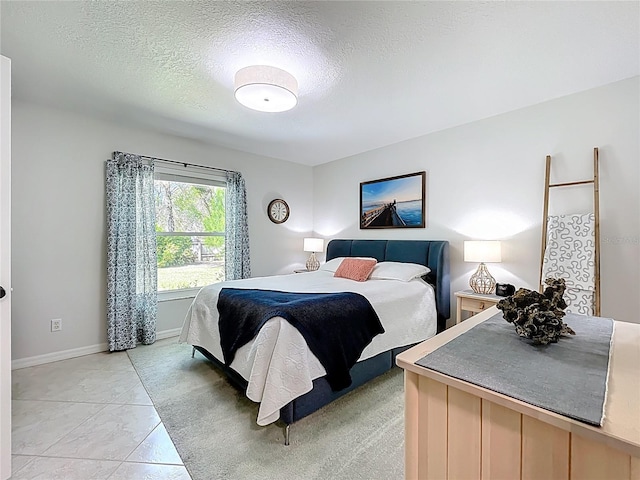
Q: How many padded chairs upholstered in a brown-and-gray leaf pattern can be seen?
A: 0